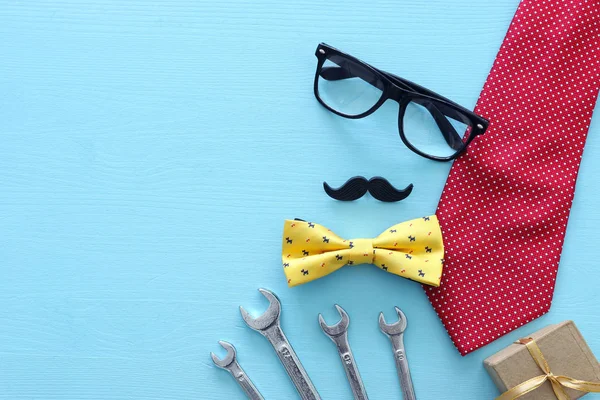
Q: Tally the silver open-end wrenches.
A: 4